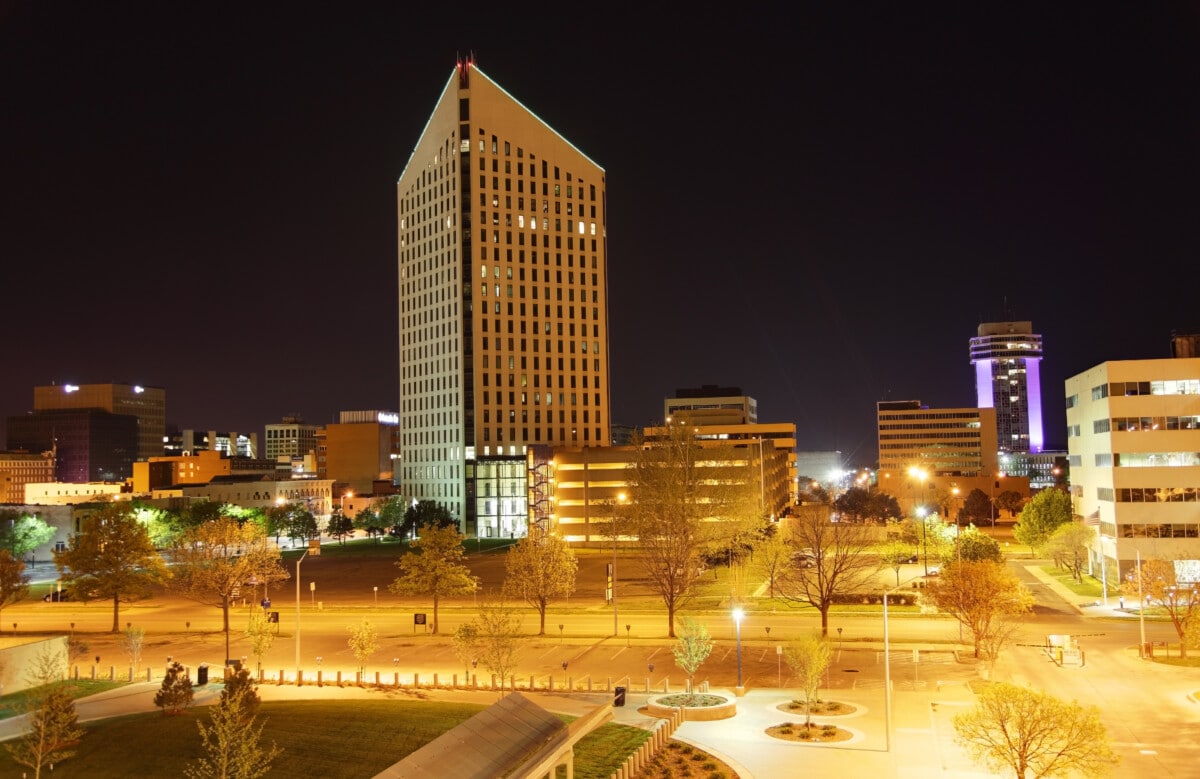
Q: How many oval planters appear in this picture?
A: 3